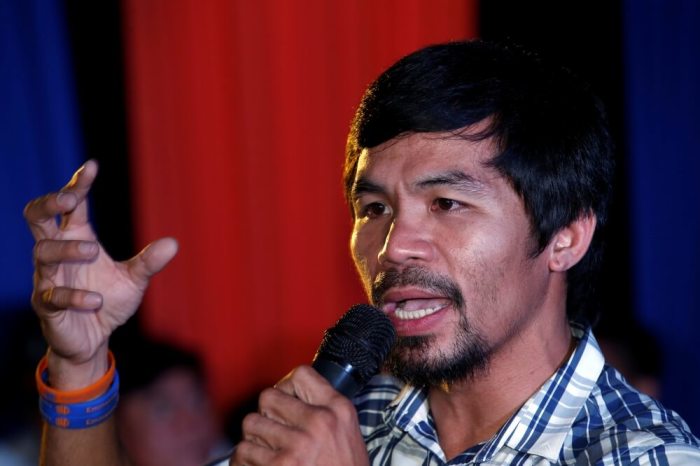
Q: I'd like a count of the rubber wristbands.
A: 3